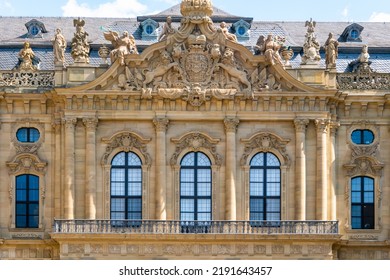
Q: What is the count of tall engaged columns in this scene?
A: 6